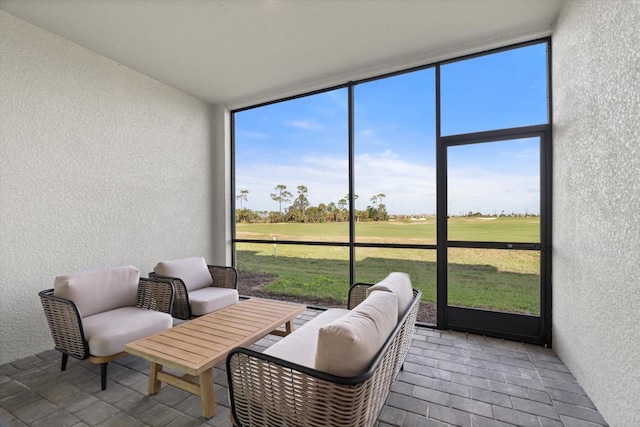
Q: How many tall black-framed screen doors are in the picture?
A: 1